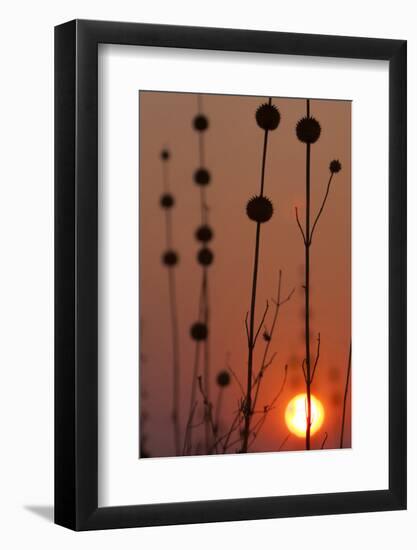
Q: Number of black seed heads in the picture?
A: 13